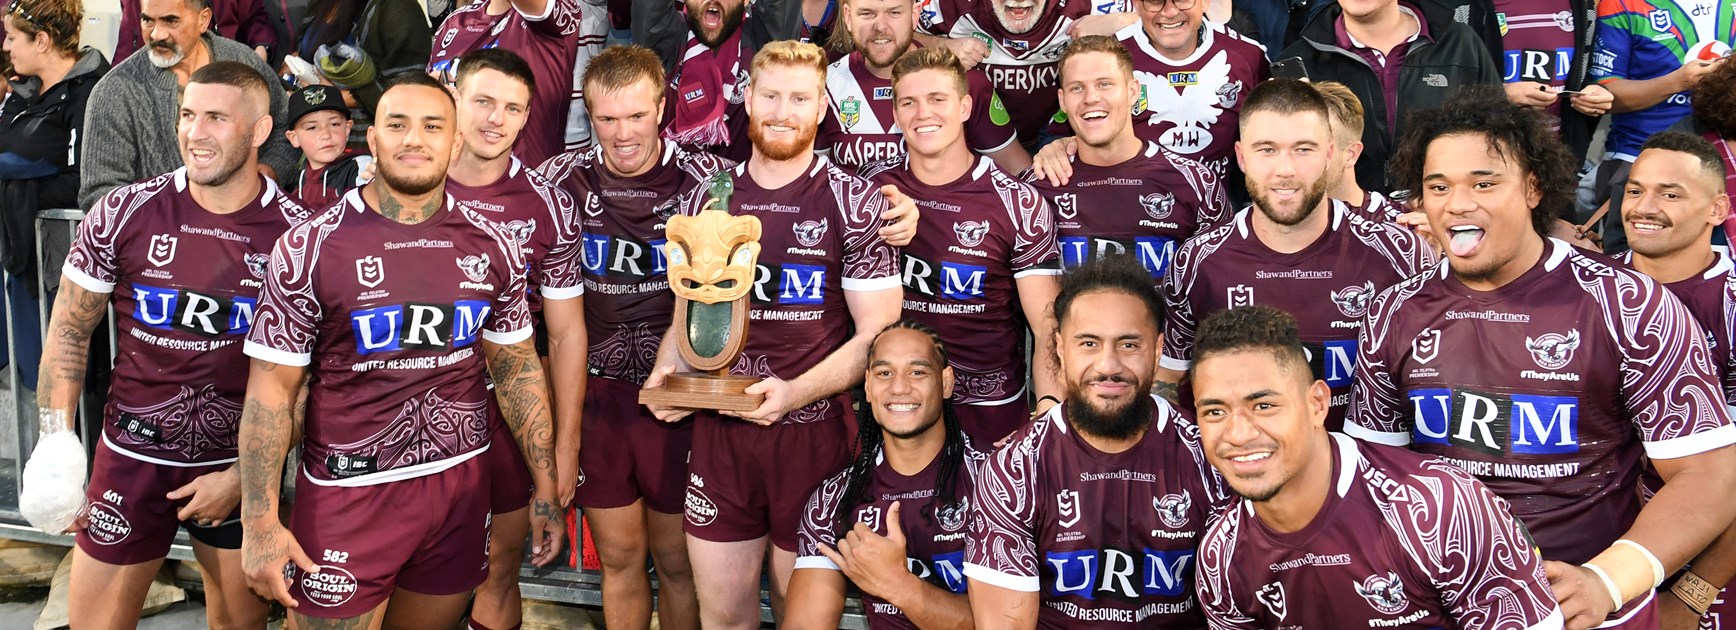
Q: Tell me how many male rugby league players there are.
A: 14